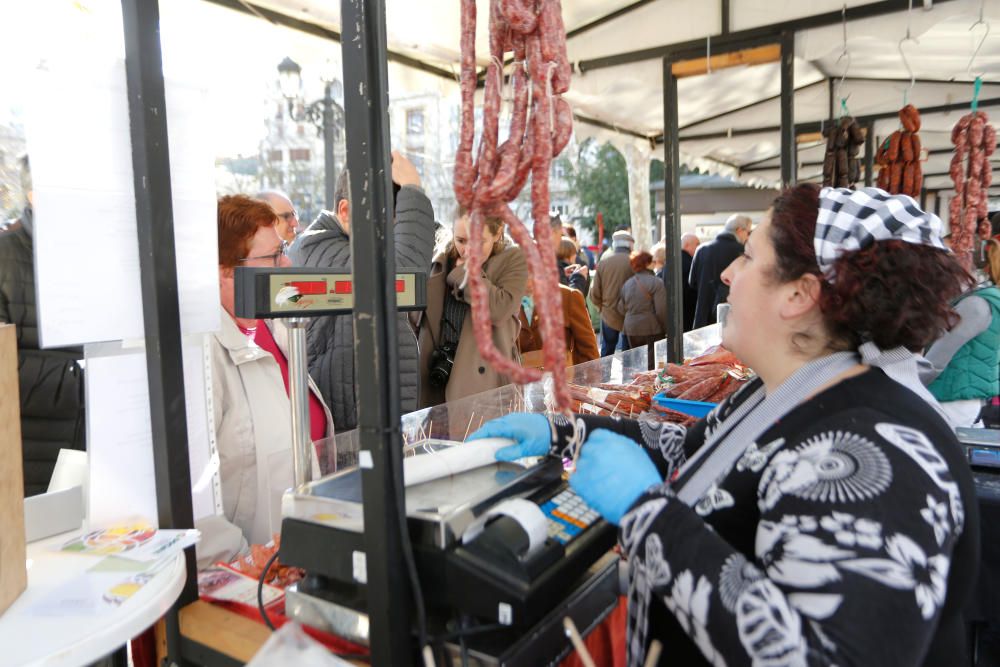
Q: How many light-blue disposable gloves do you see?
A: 2